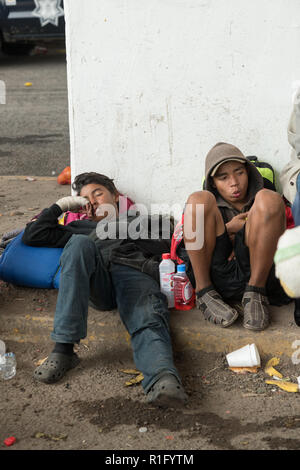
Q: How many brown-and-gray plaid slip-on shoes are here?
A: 2